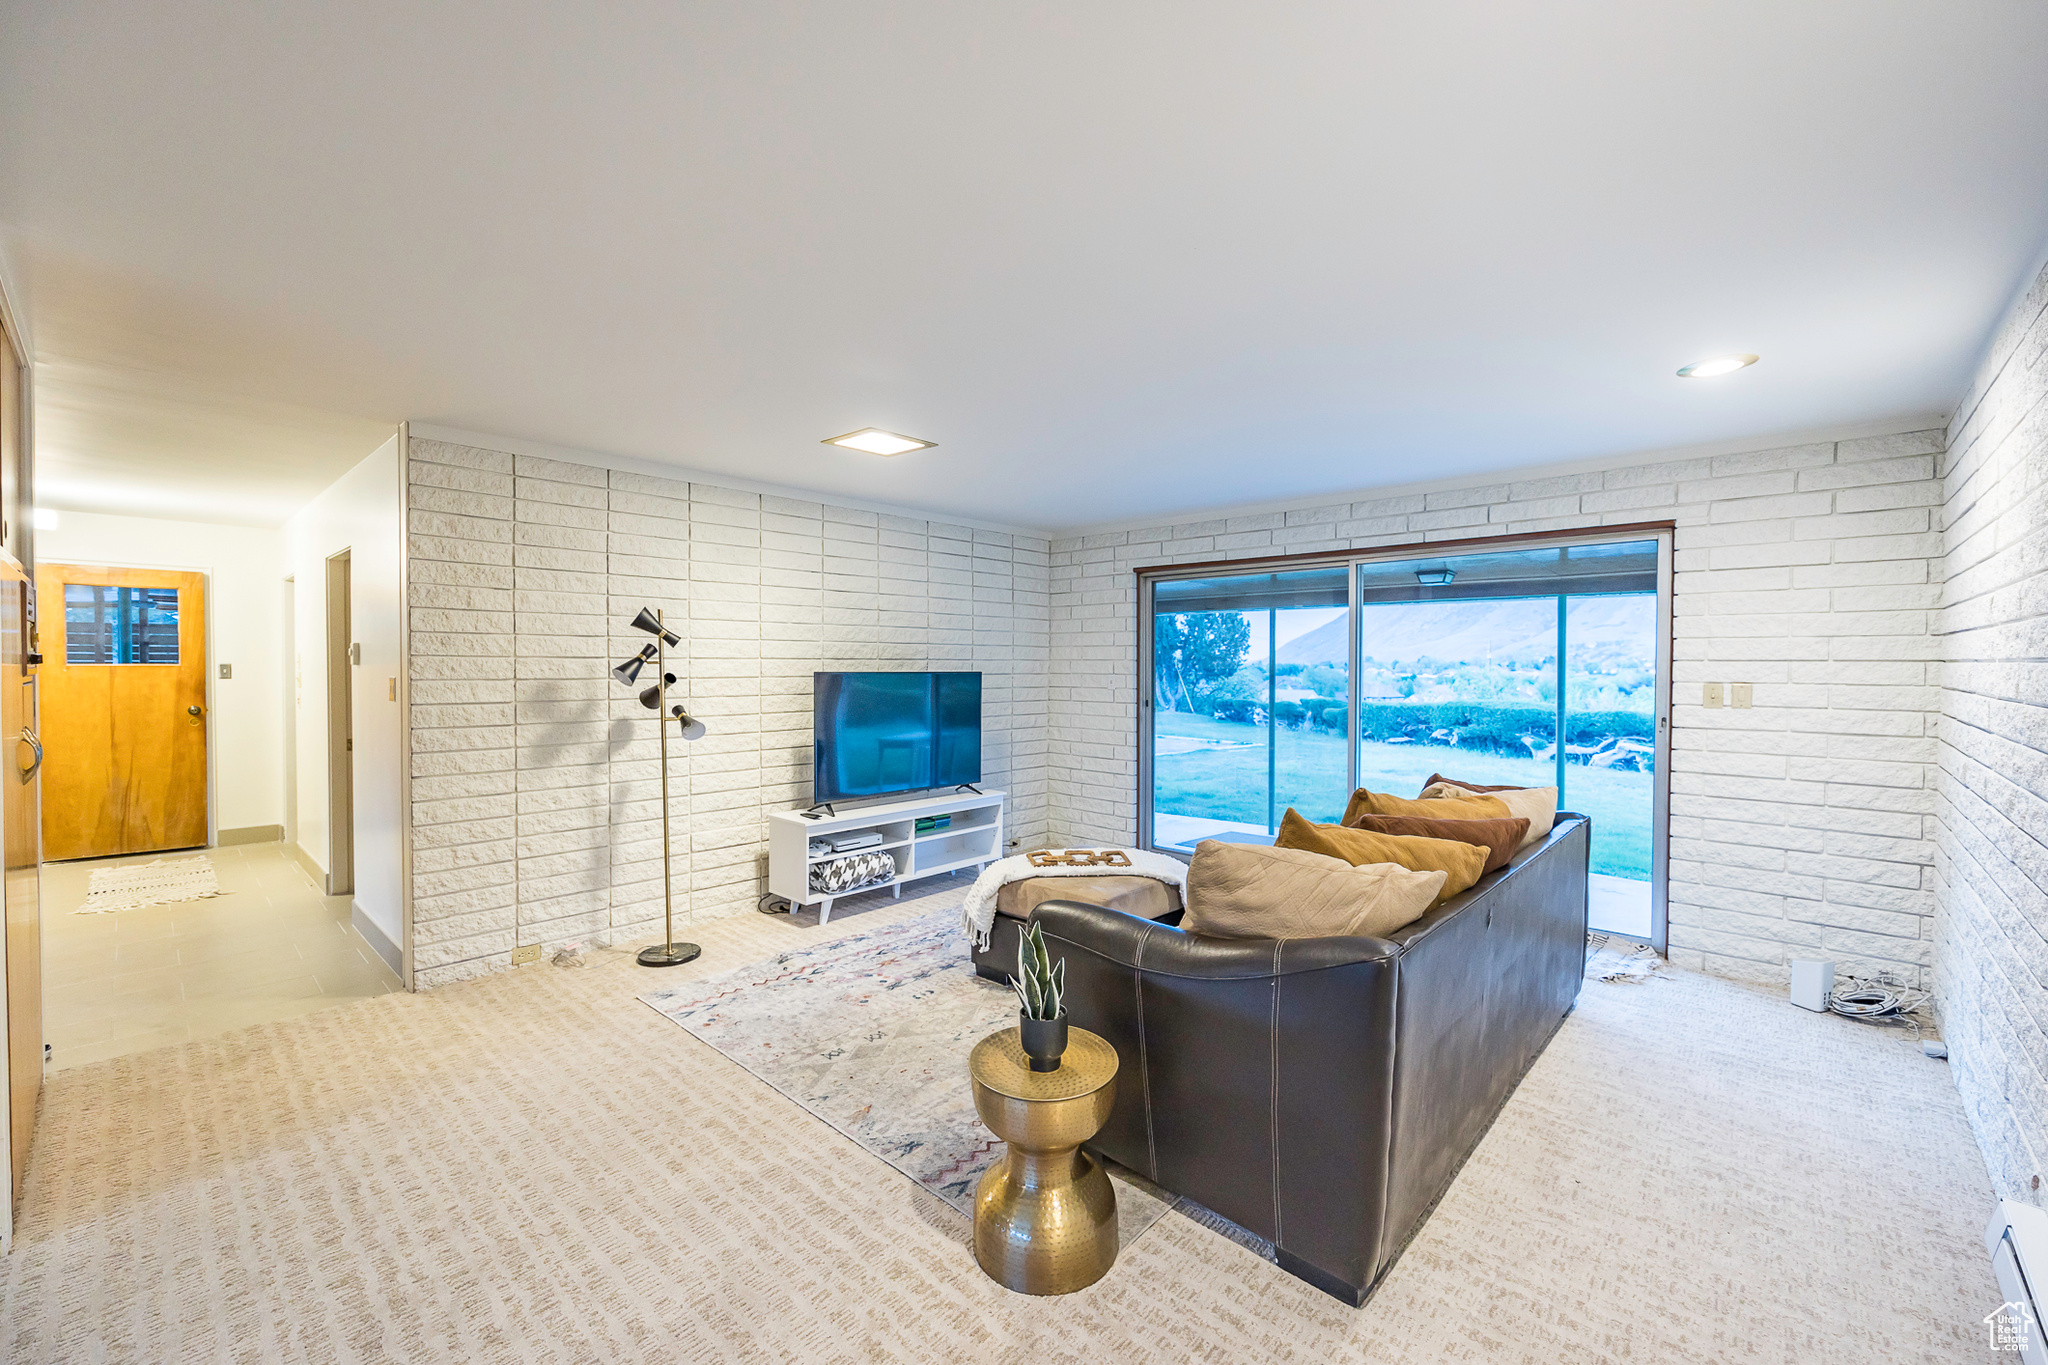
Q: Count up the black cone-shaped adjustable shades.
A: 4